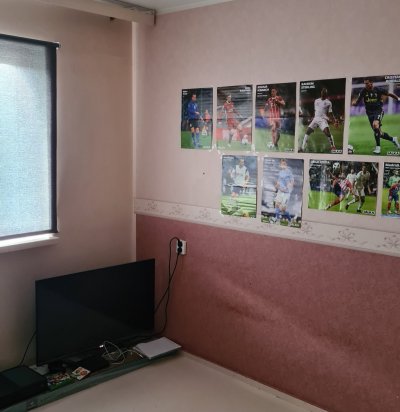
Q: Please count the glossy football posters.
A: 9